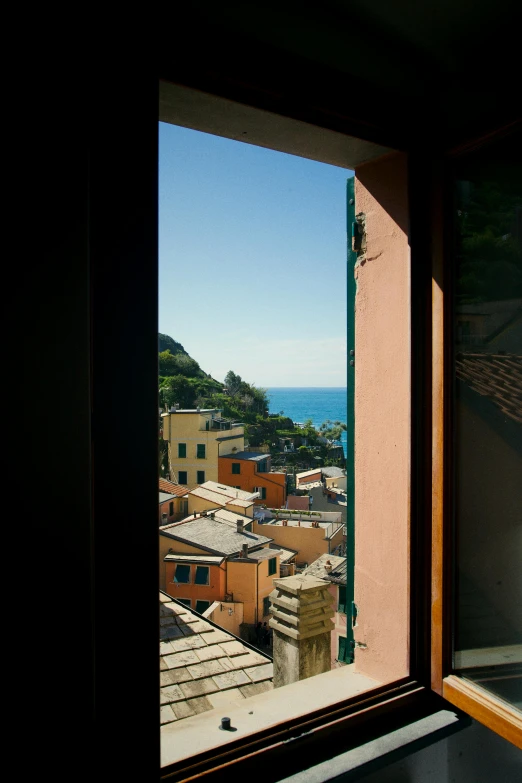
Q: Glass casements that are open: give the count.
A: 1